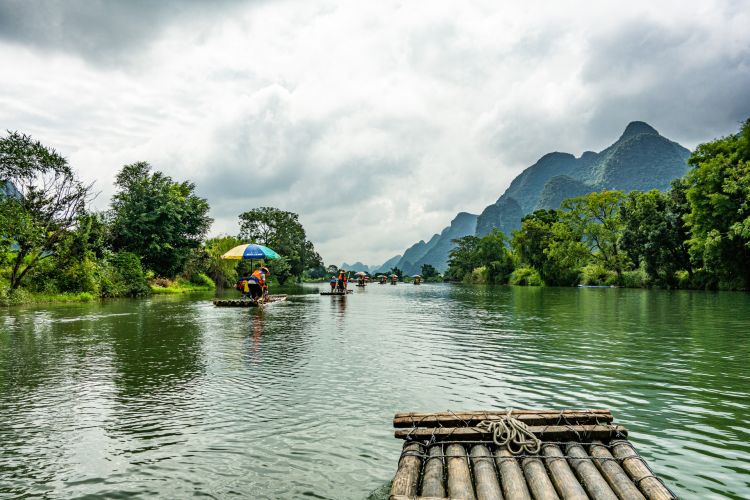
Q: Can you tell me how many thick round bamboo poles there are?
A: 10